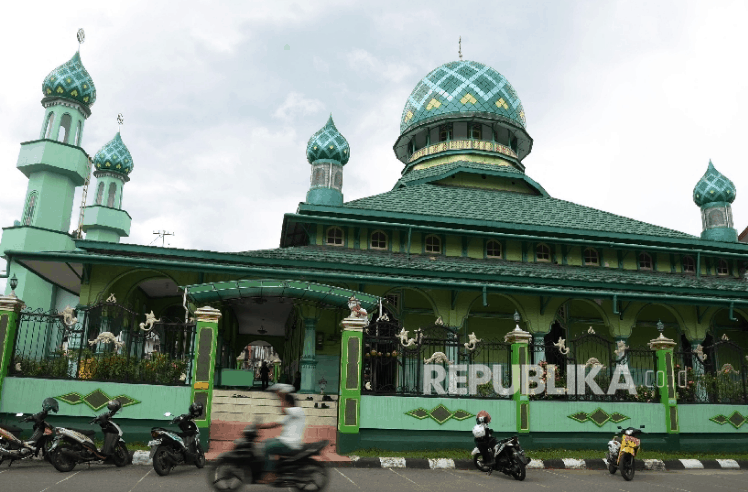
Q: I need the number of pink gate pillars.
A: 0